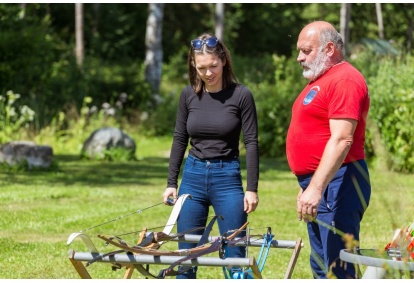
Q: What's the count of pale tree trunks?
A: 5